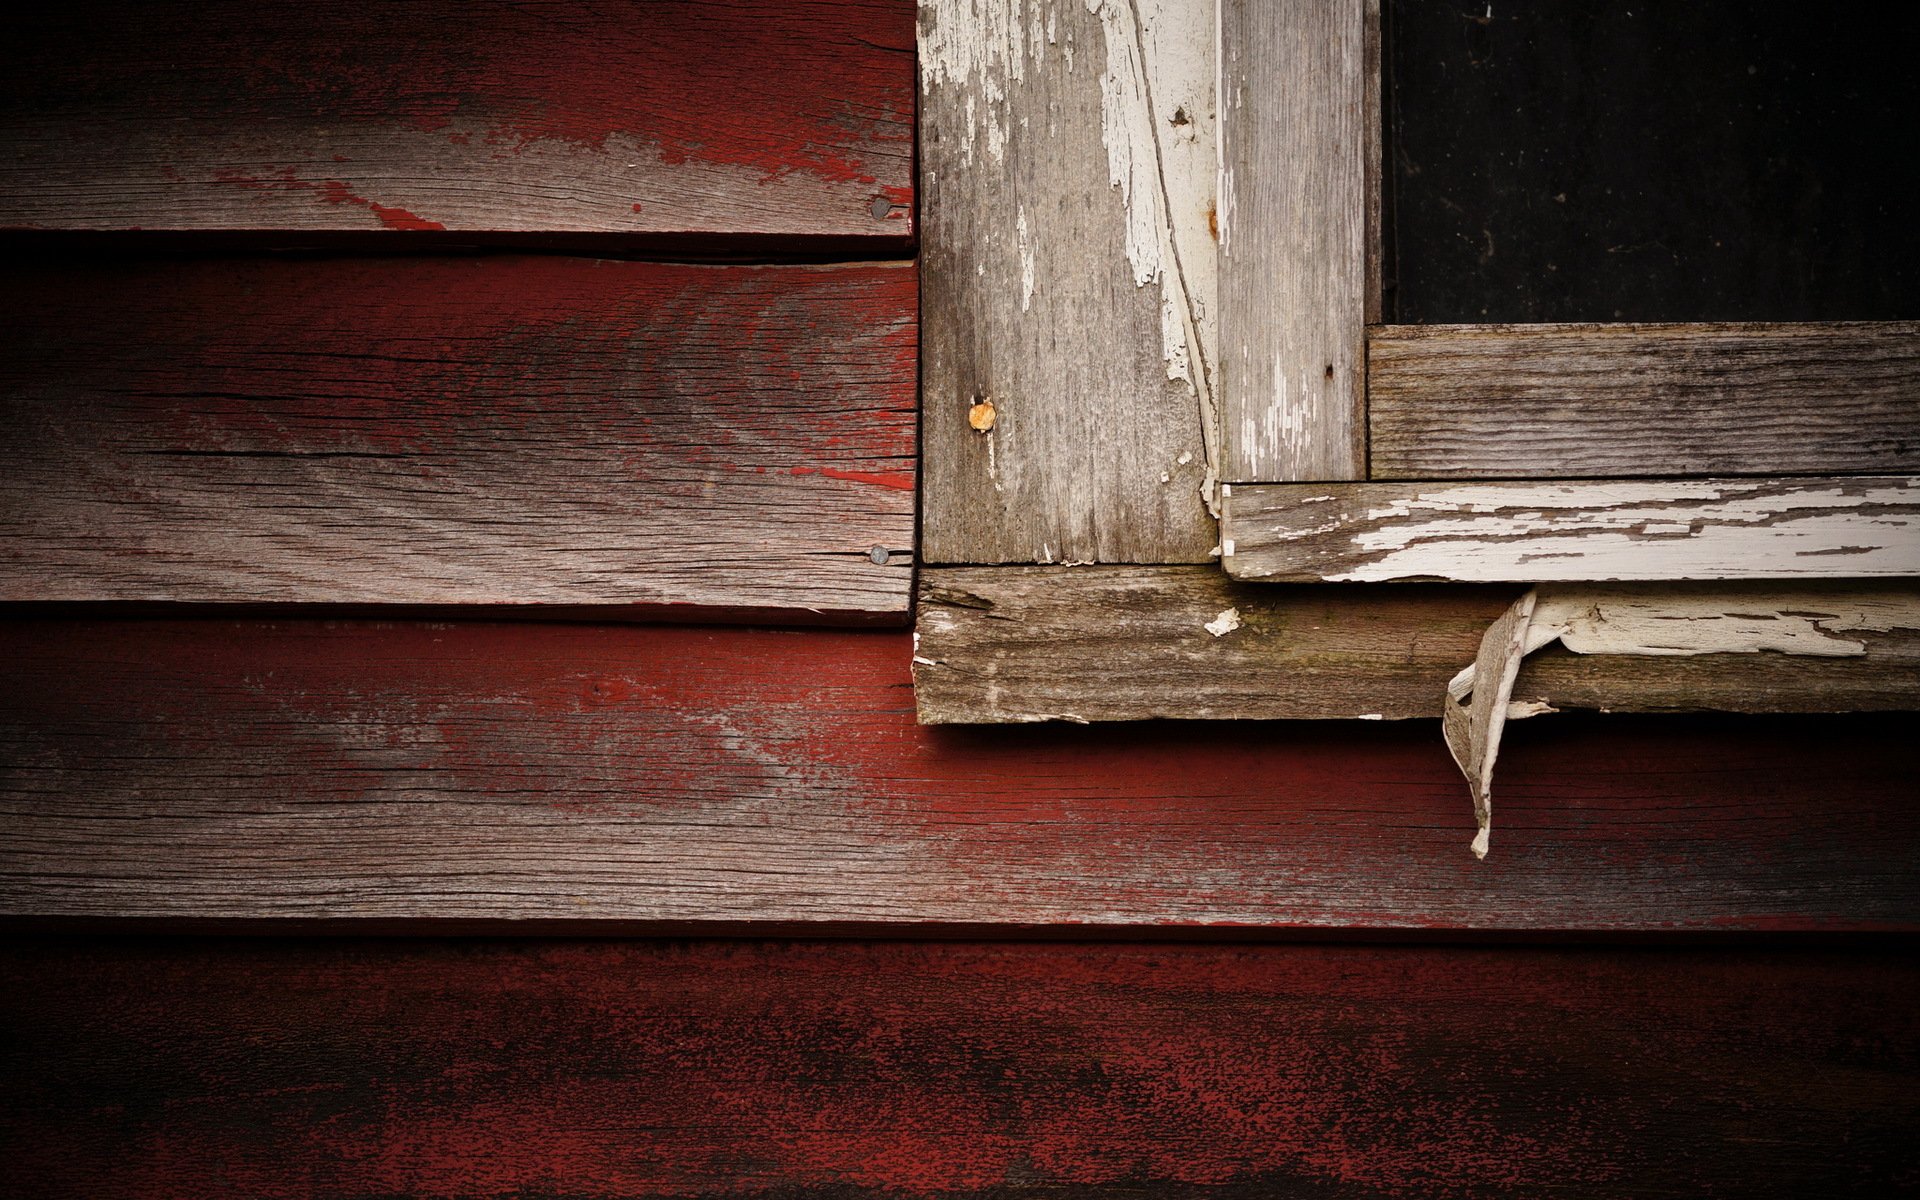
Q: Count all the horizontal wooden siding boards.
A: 4